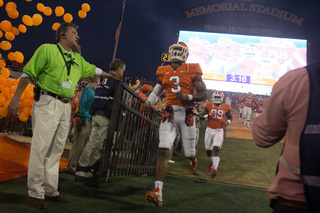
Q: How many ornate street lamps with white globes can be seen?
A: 0